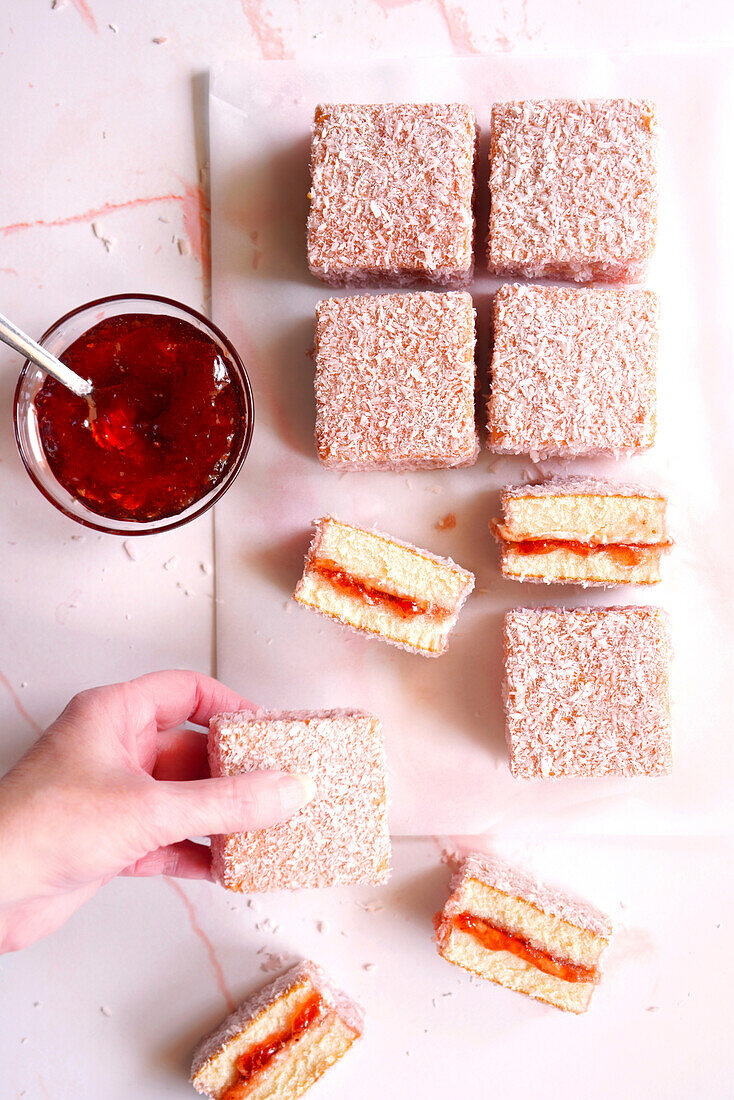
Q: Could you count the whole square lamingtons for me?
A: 6